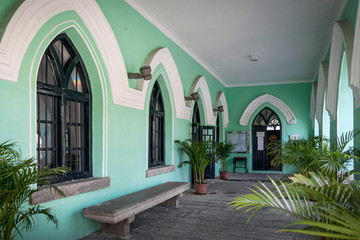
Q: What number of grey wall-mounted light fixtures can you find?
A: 3